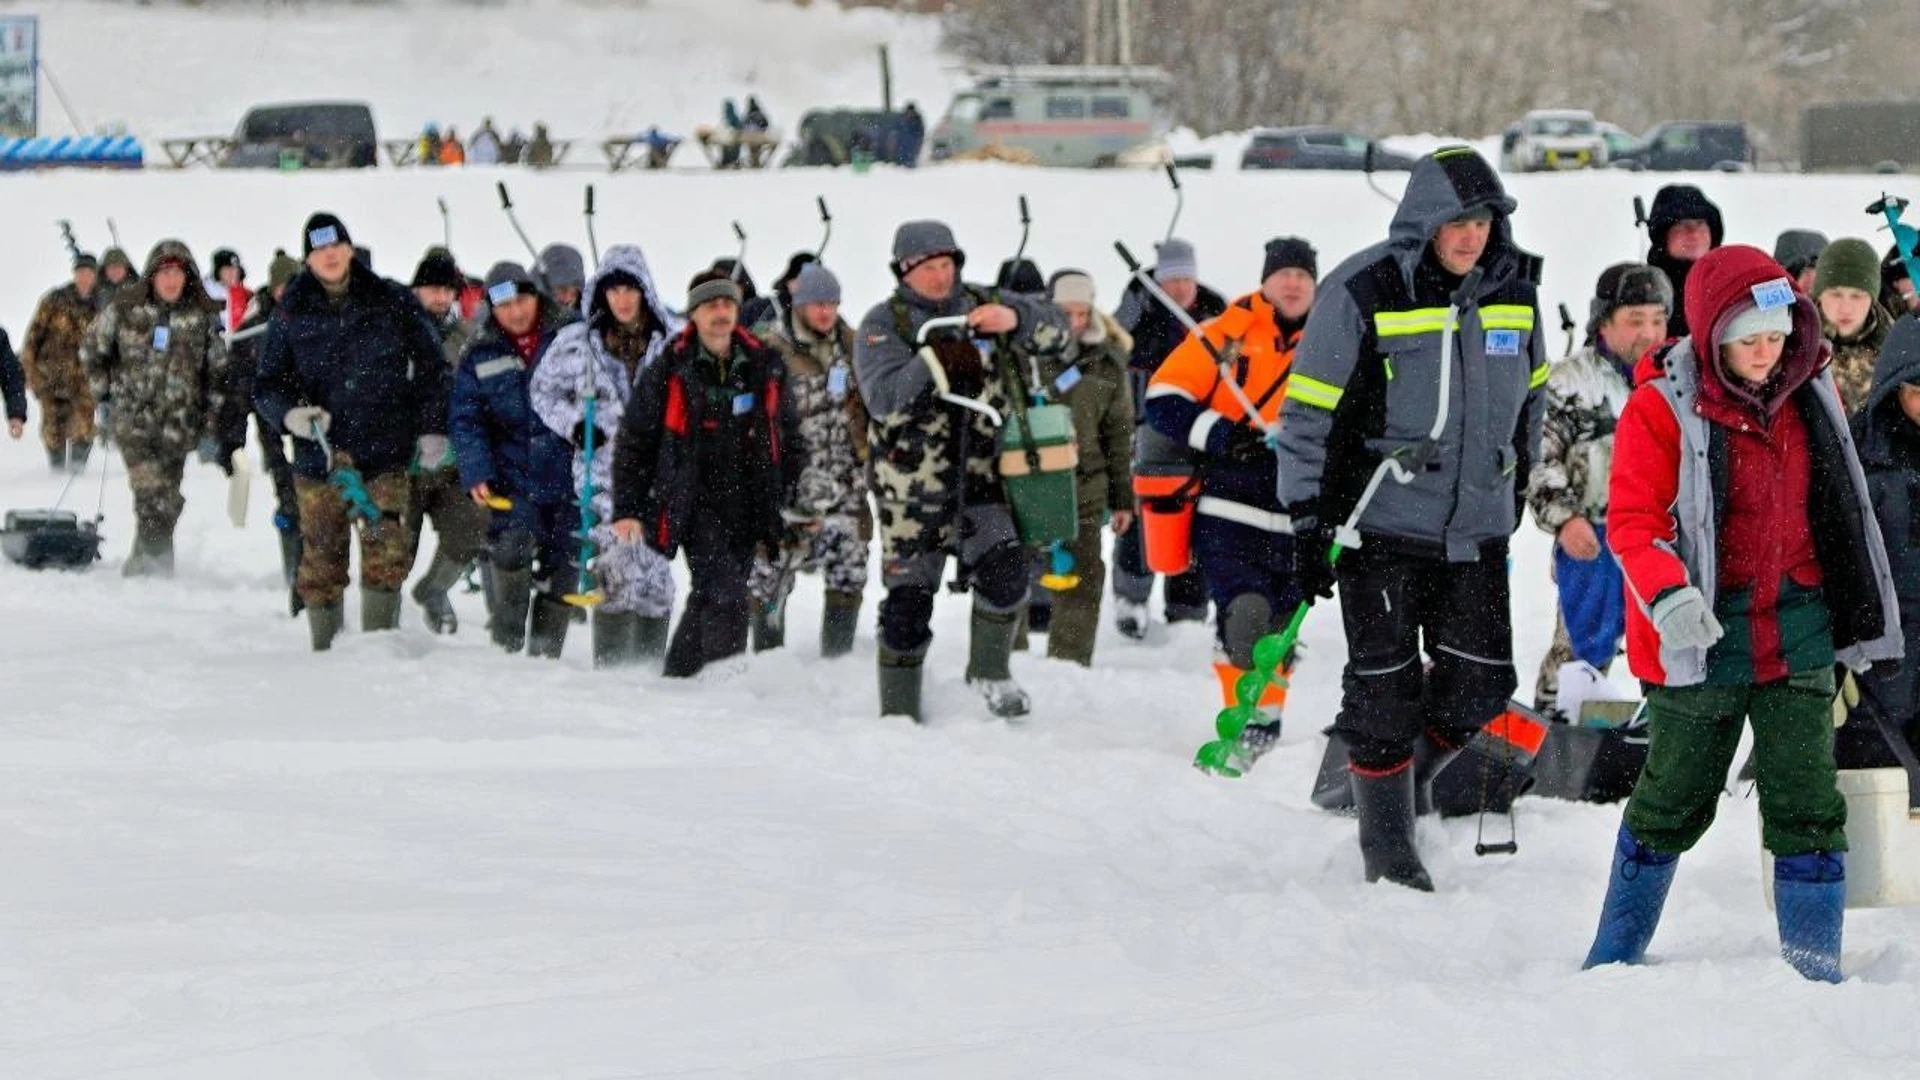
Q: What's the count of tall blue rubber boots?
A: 2